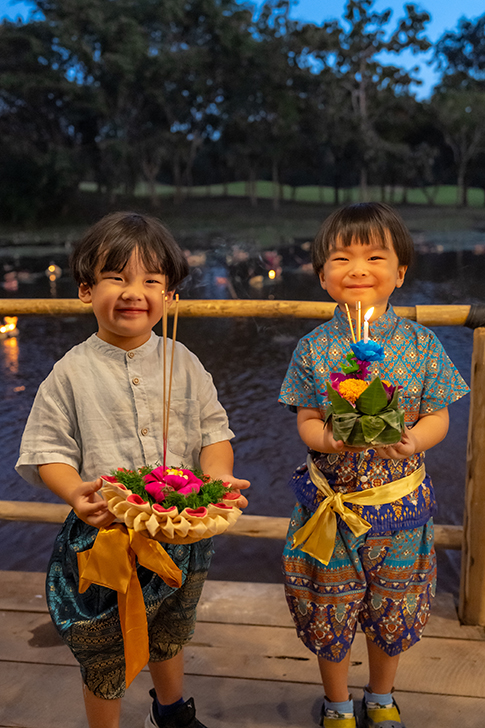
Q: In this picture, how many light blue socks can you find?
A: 2